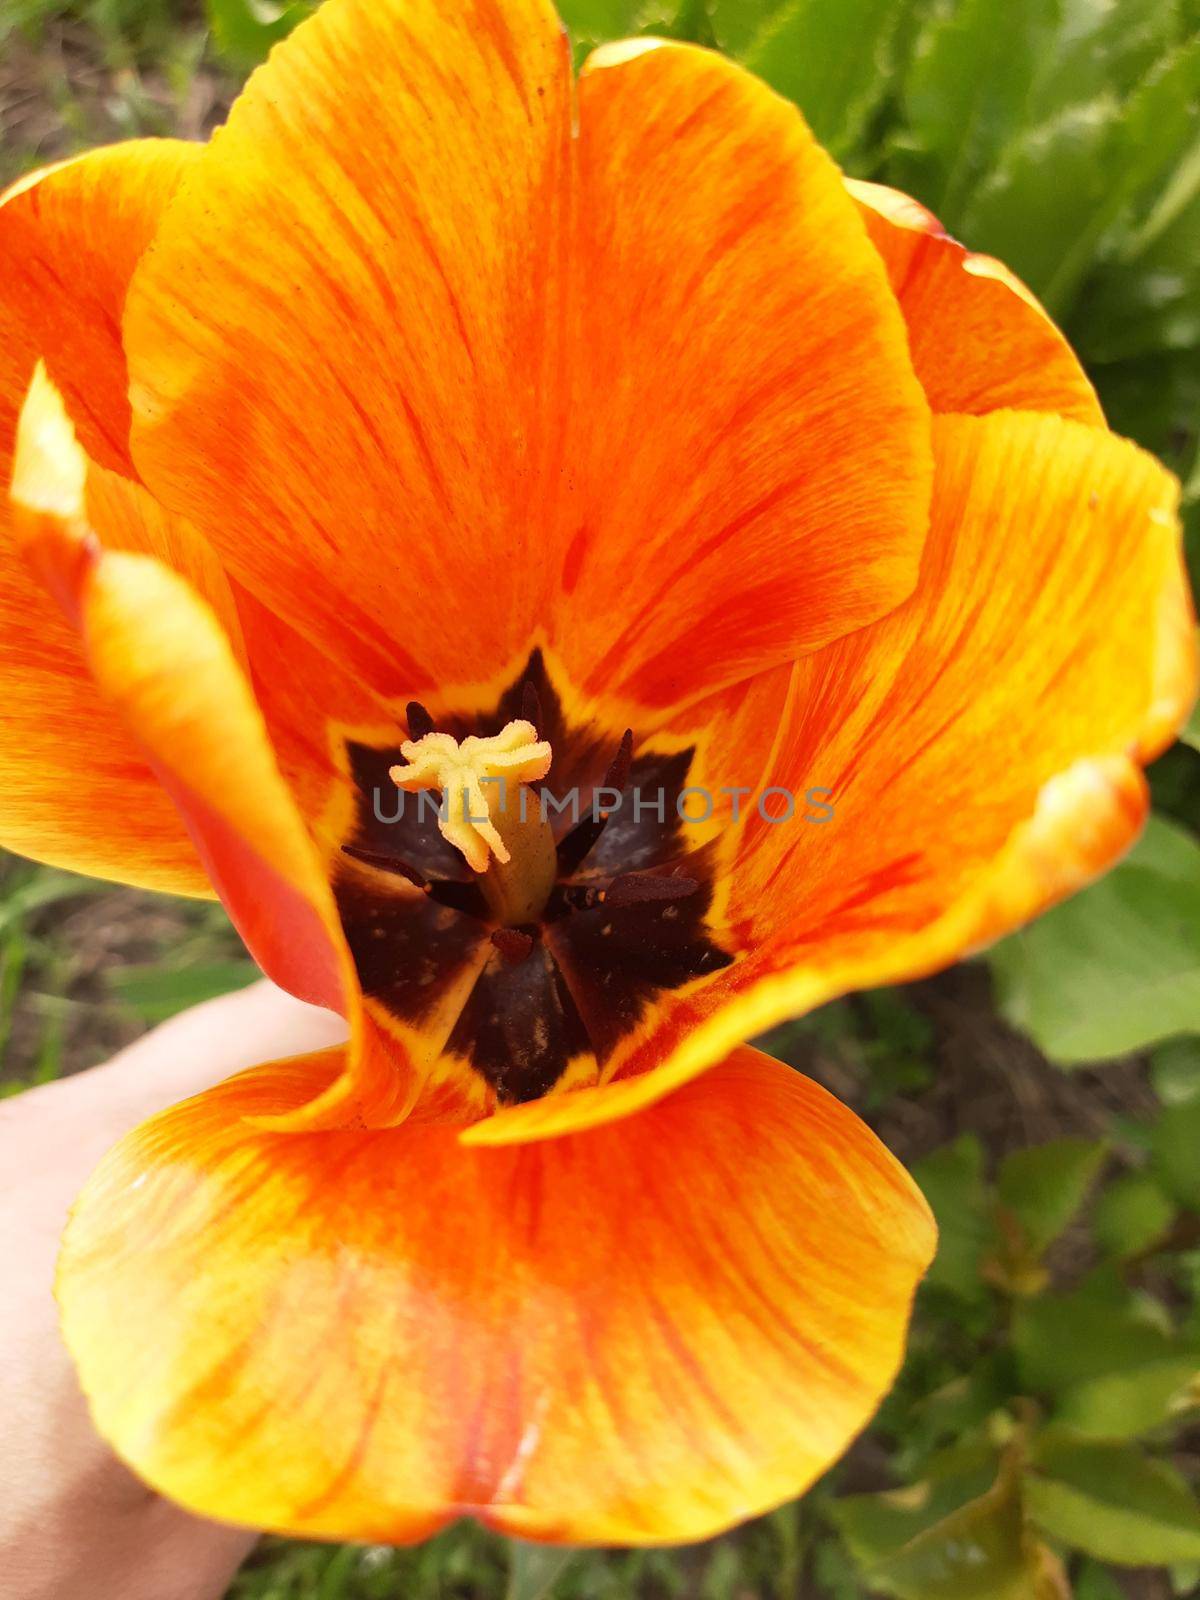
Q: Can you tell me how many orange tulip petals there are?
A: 6